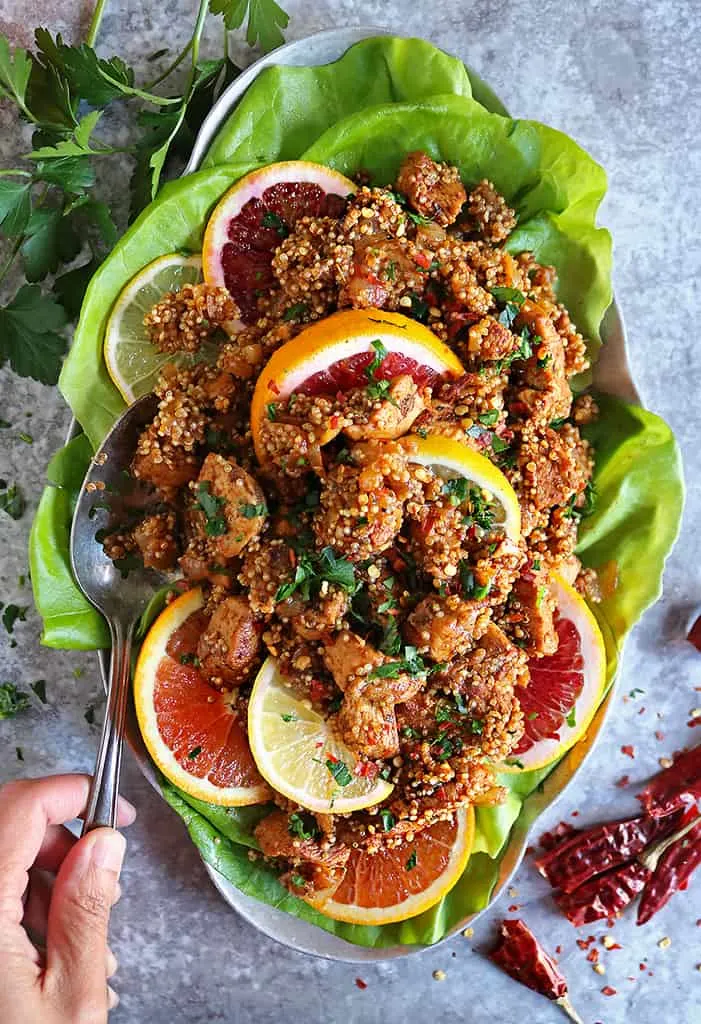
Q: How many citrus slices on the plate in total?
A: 8